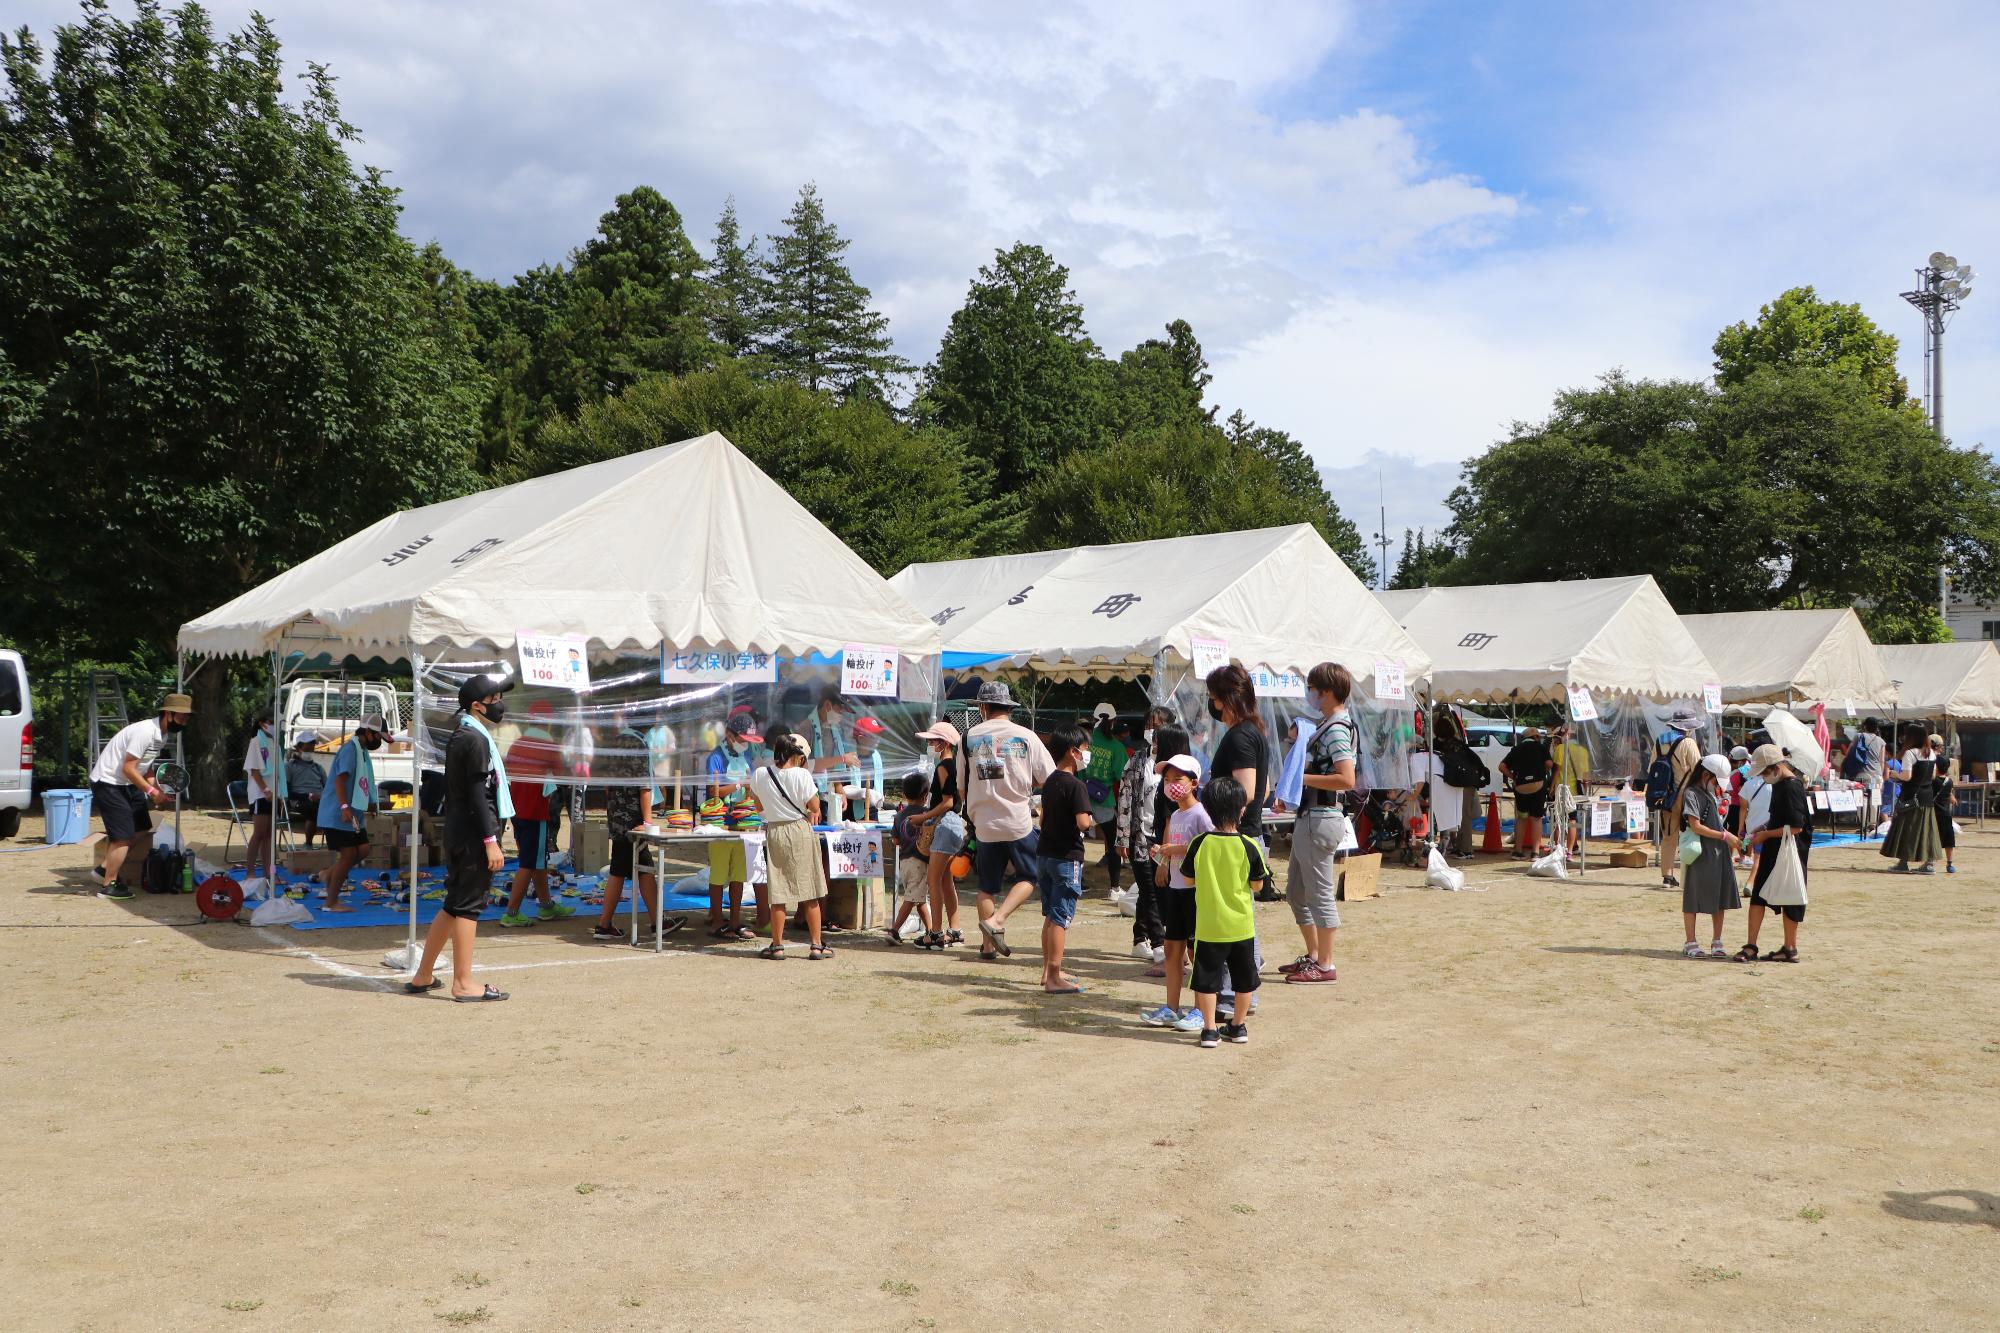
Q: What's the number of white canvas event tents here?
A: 5